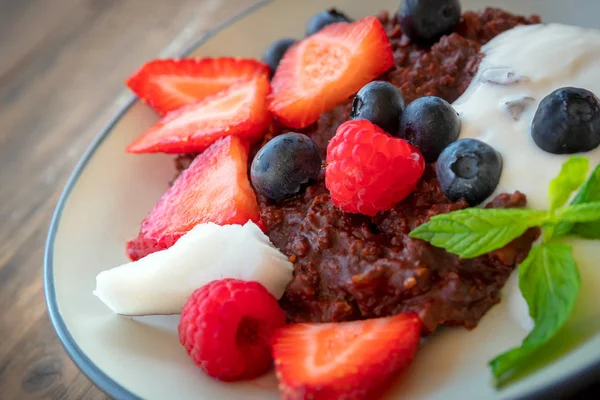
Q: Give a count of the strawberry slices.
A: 5